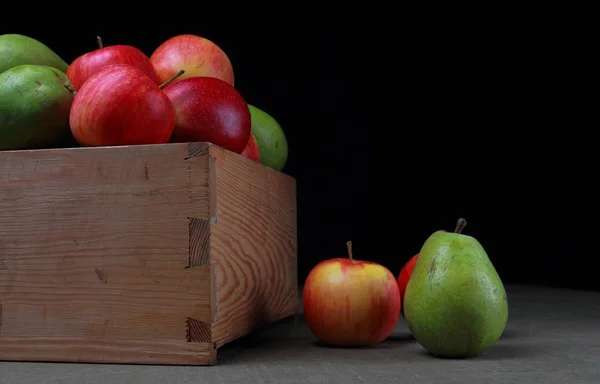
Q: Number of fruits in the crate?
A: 8